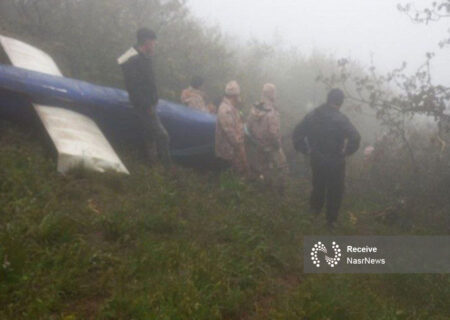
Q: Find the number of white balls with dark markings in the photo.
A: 0